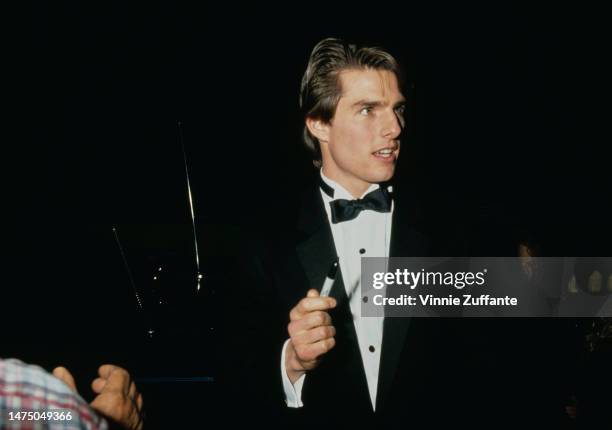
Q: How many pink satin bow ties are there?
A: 0